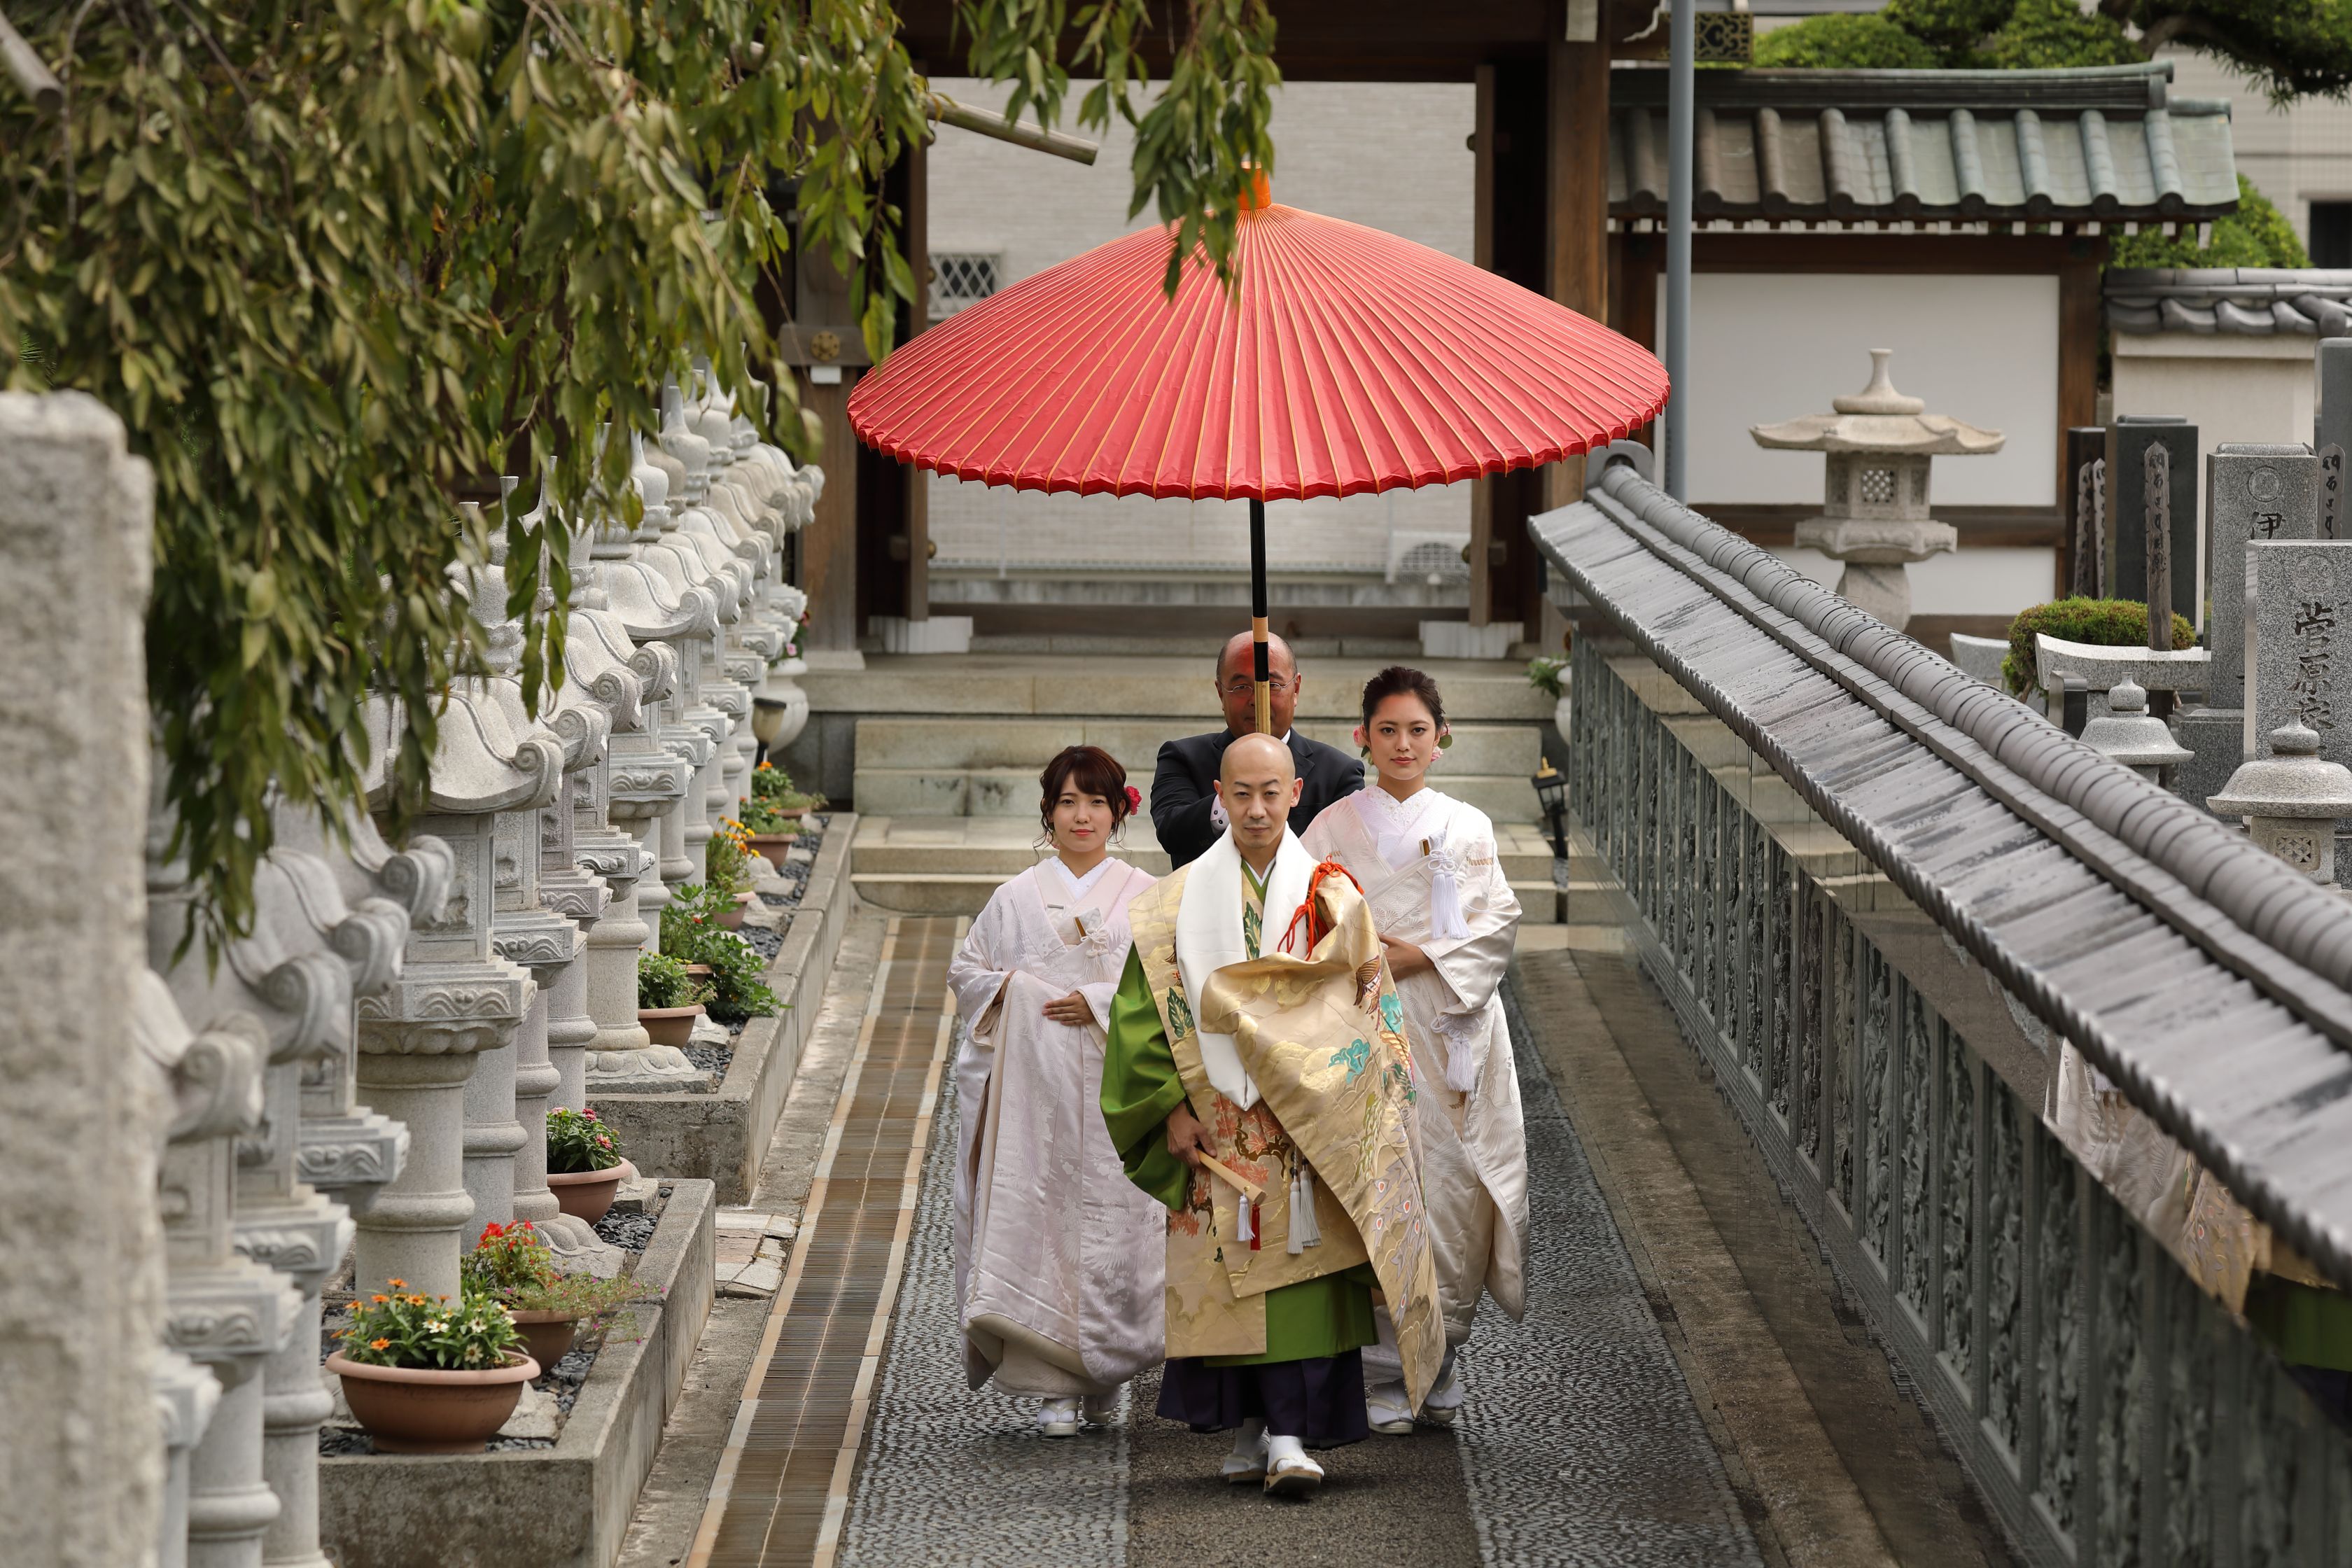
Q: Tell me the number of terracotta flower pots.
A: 8